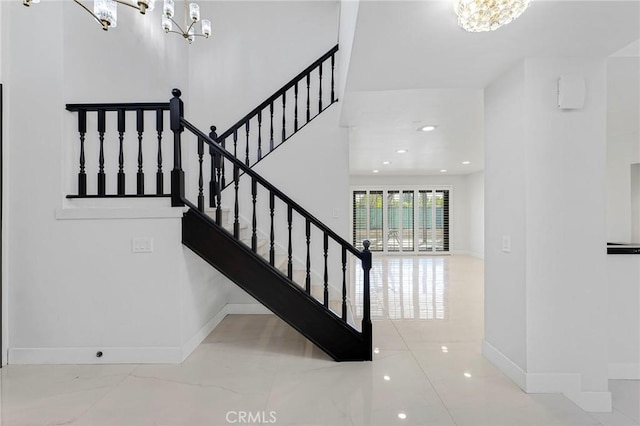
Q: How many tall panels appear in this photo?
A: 6